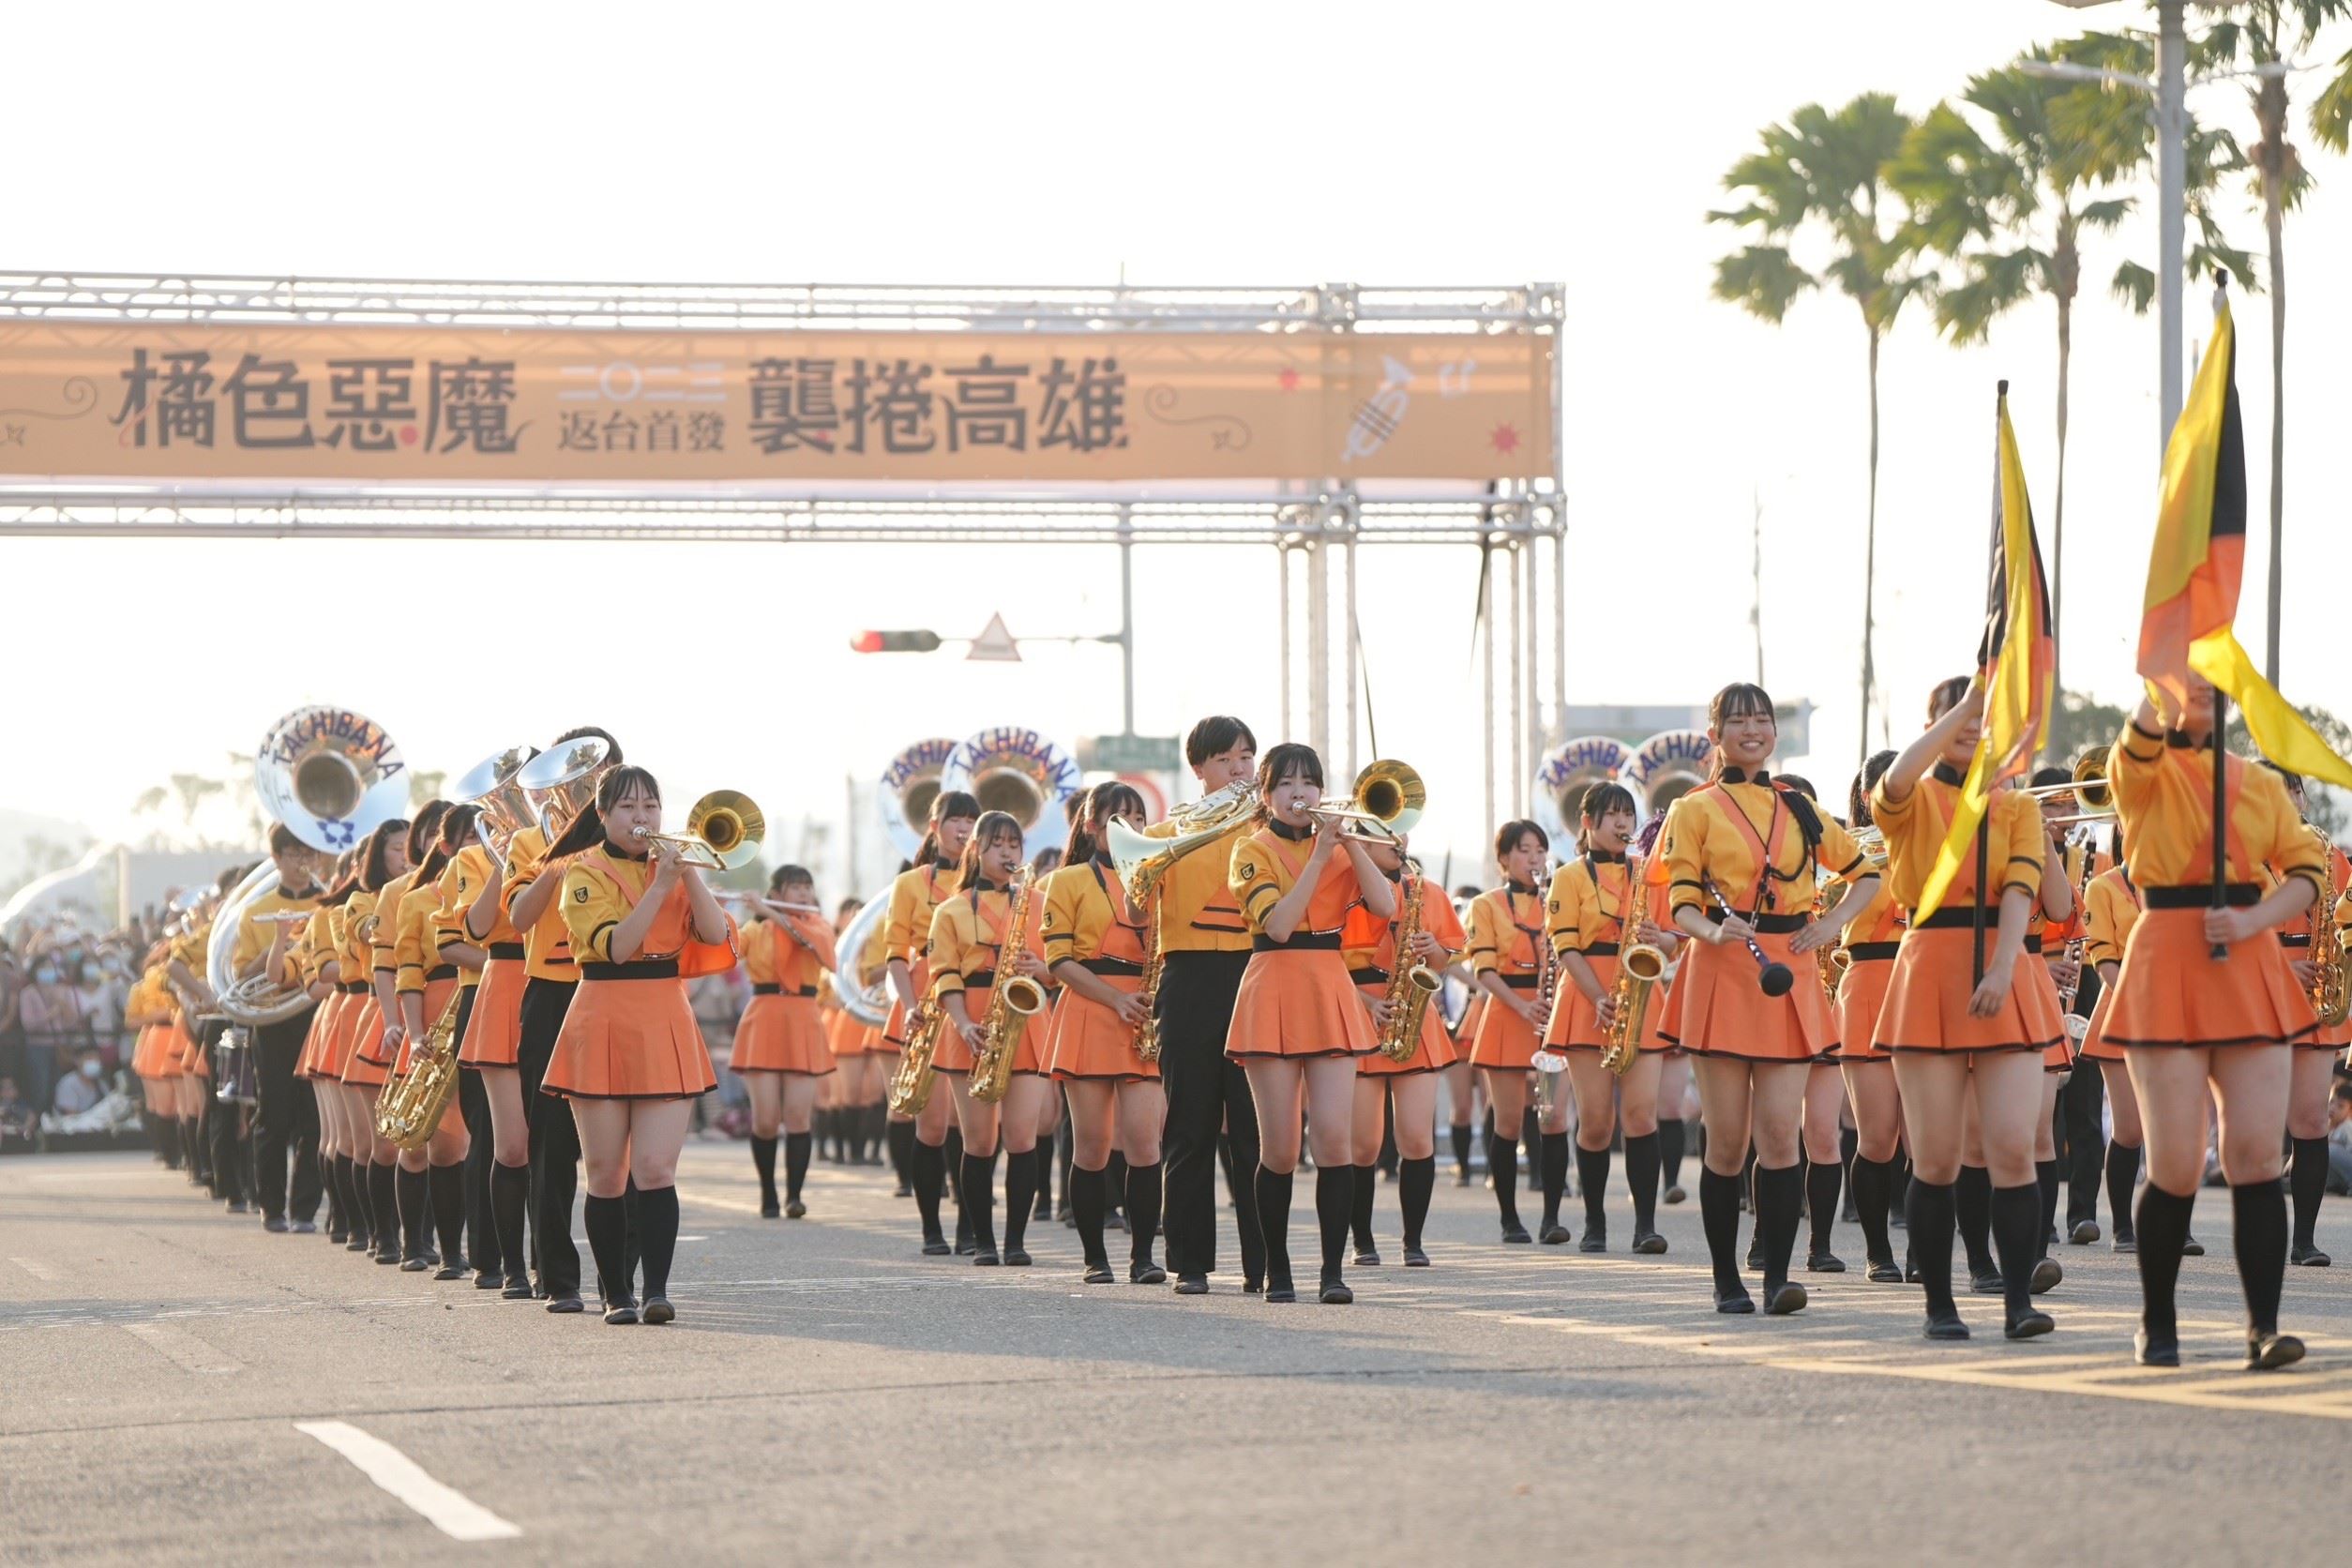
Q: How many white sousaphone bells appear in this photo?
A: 6